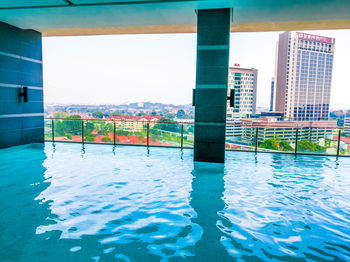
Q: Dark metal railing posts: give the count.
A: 8